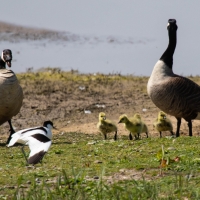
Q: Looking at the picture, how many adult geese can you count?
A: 2